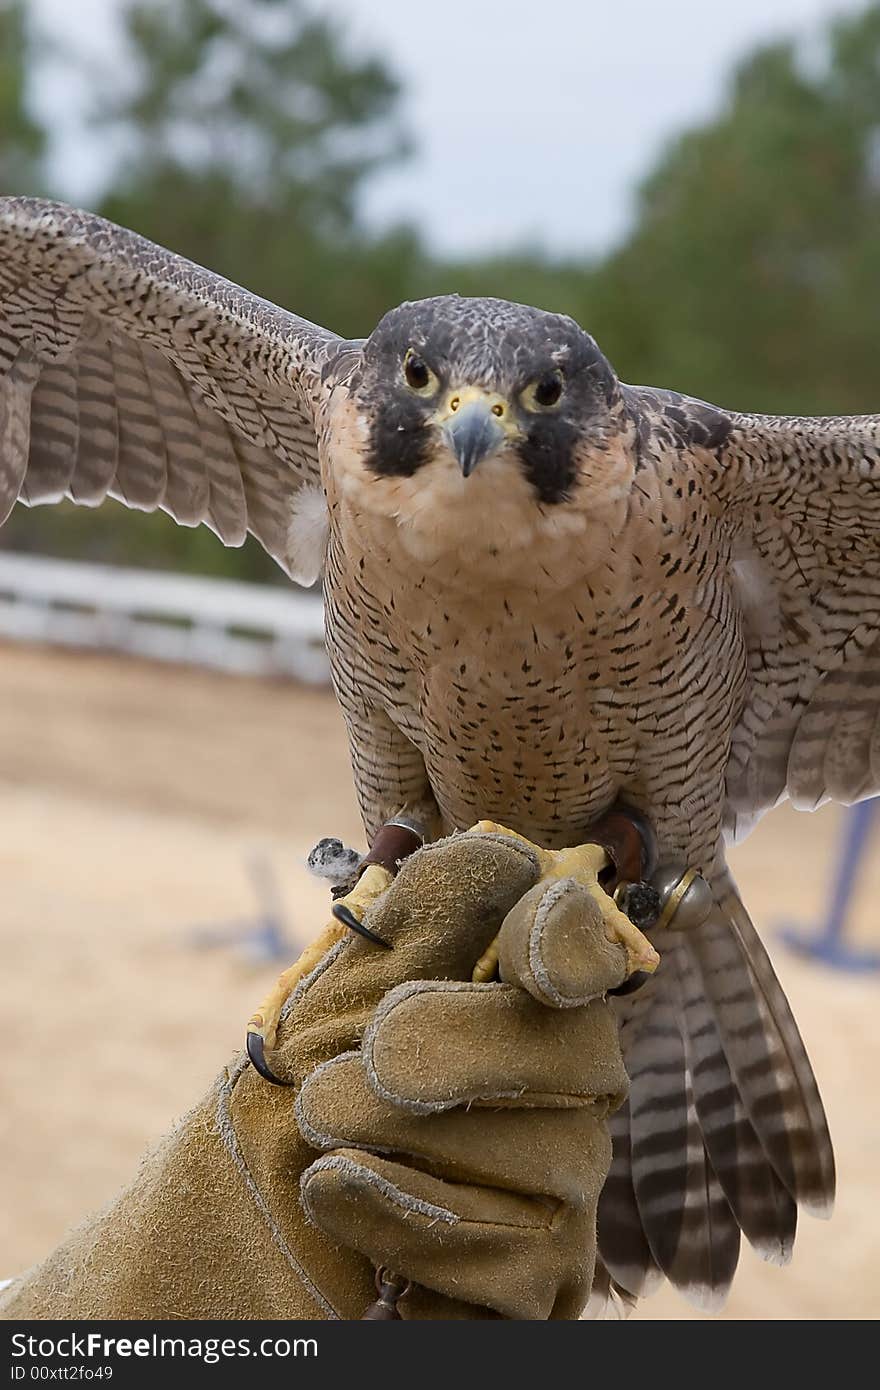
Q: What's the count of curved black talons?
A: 3